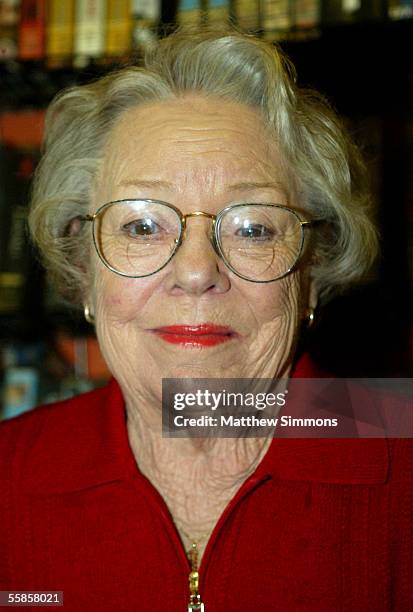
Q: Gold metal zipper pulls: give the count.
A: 1